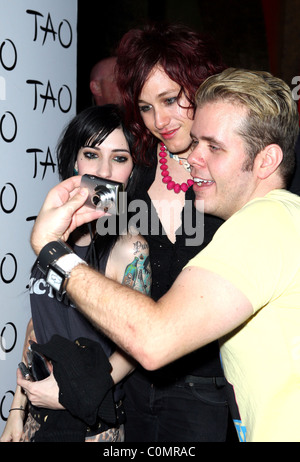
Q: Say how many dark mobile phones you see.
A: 1